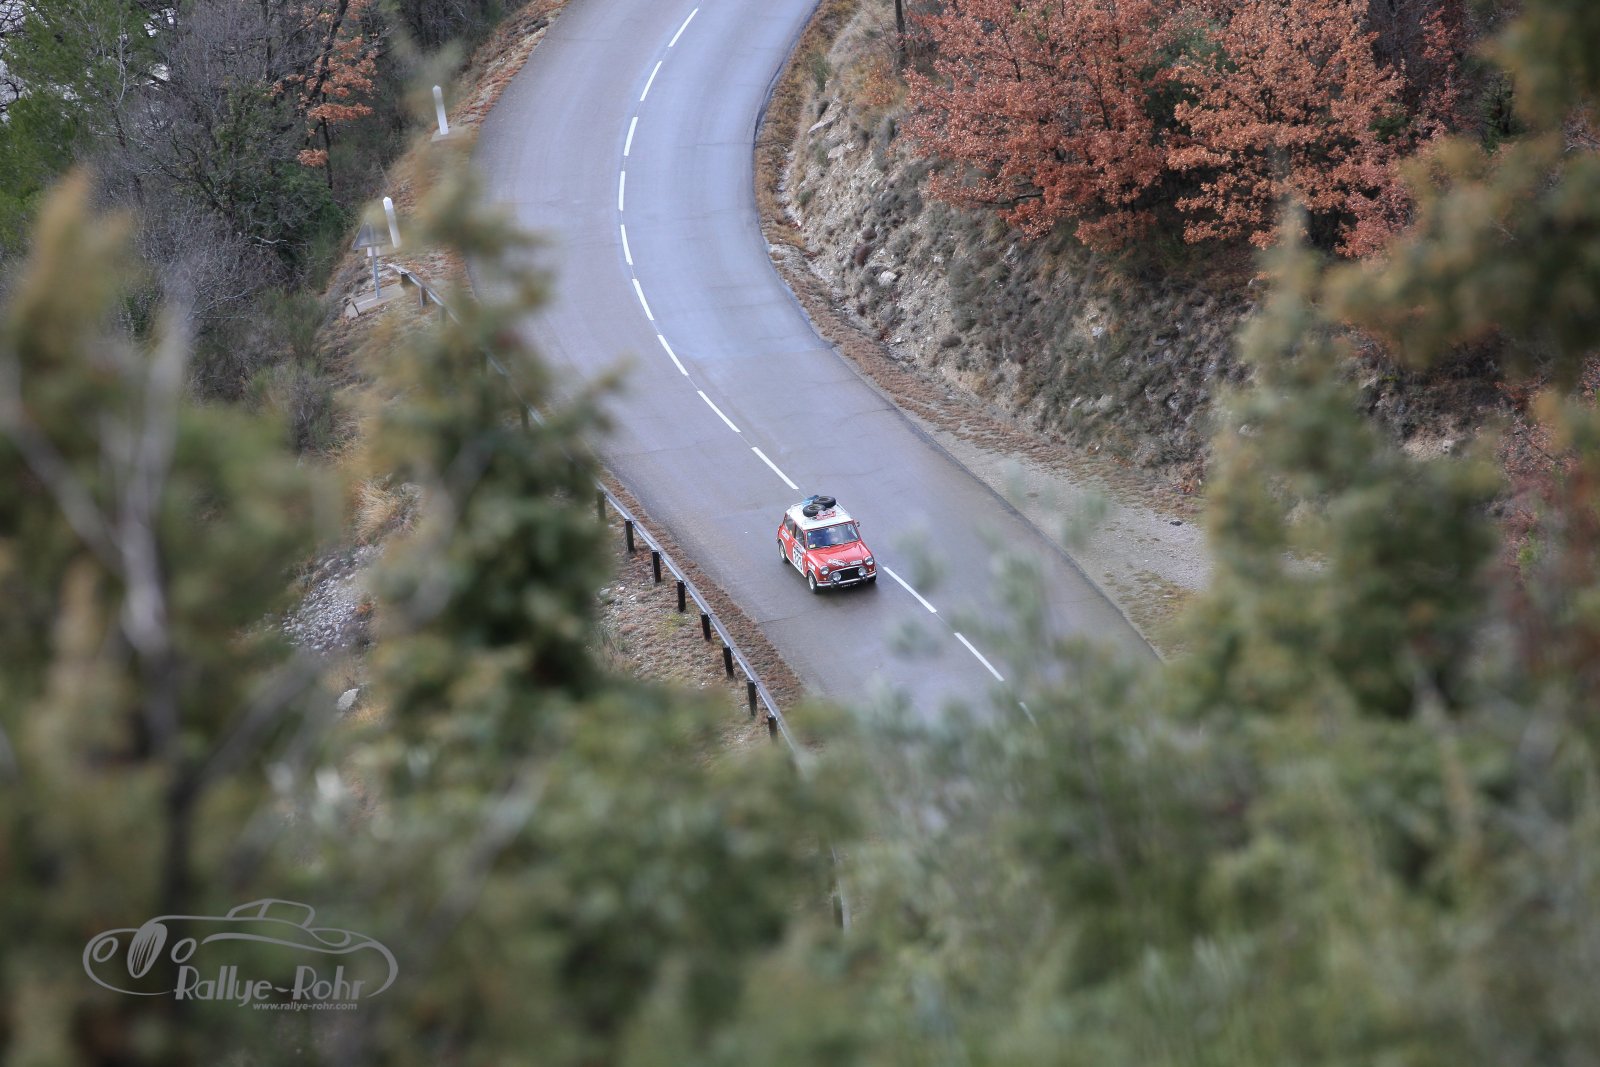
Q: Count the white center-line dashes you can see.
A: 12